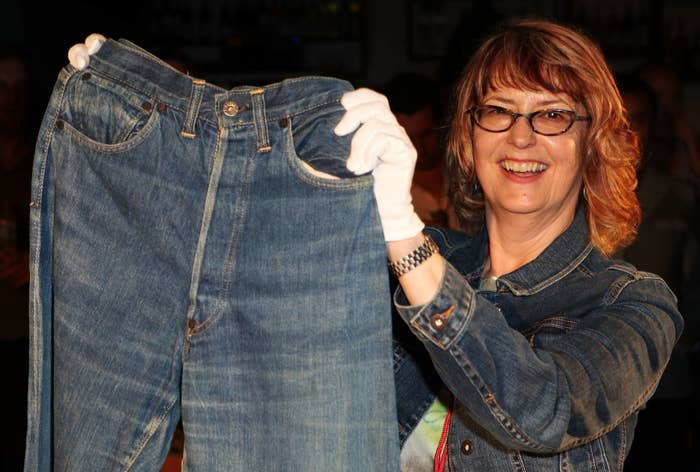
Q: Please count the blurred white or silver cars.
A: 0